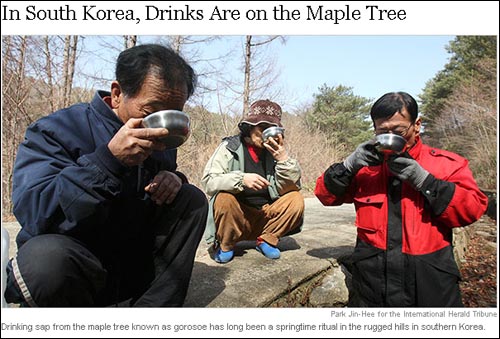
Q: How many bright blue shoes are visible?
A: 2